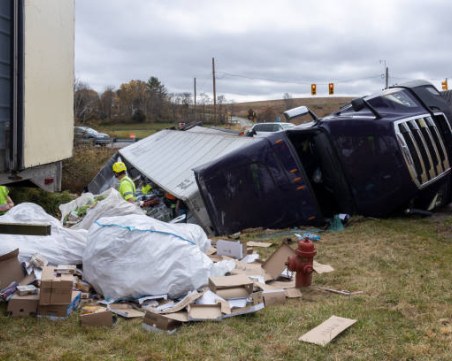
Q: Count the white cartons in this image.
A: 1